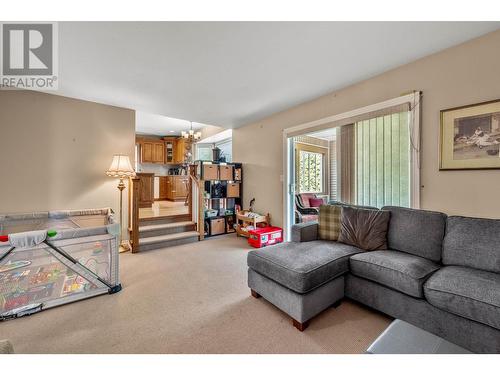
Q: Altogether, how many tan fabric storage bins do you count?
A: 4